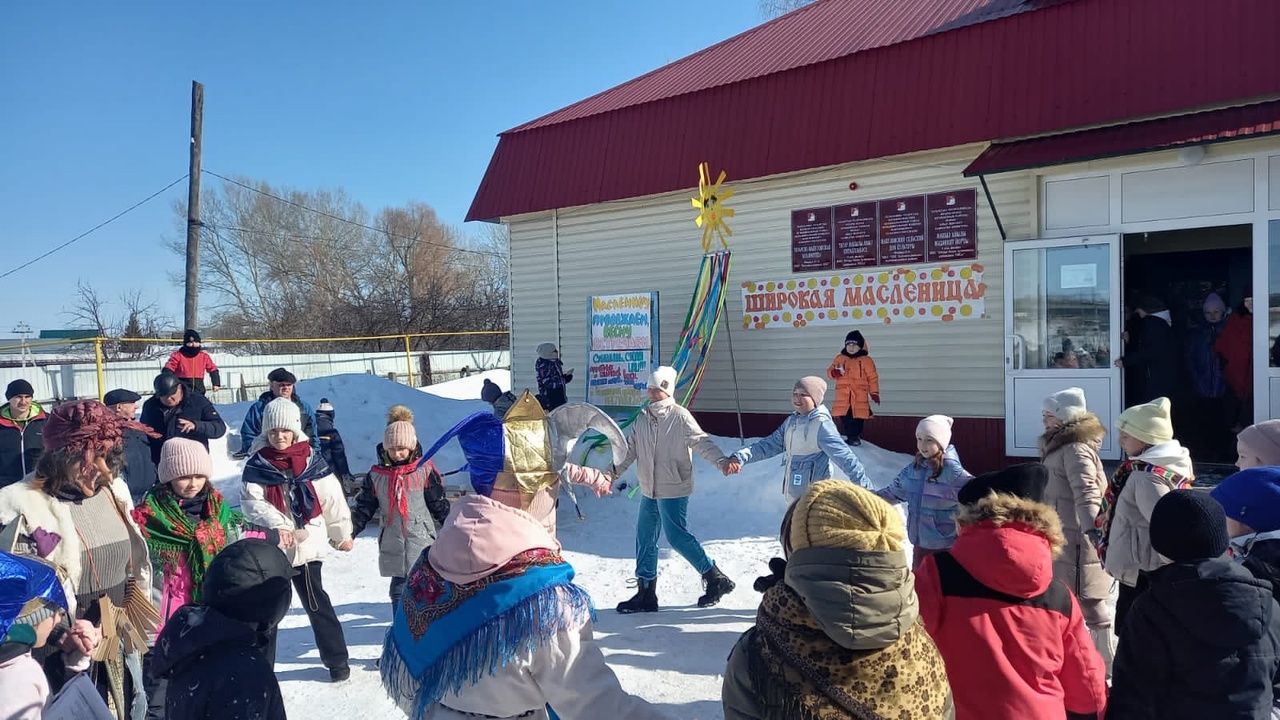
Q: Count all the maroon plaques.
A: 4